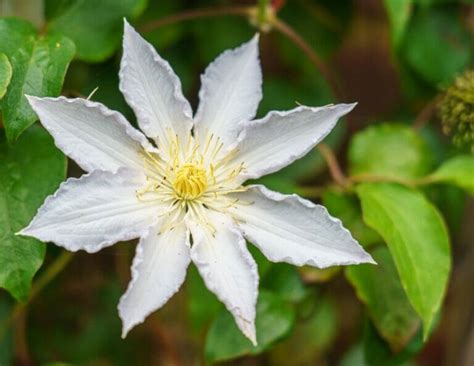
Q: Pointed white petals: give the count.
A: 8